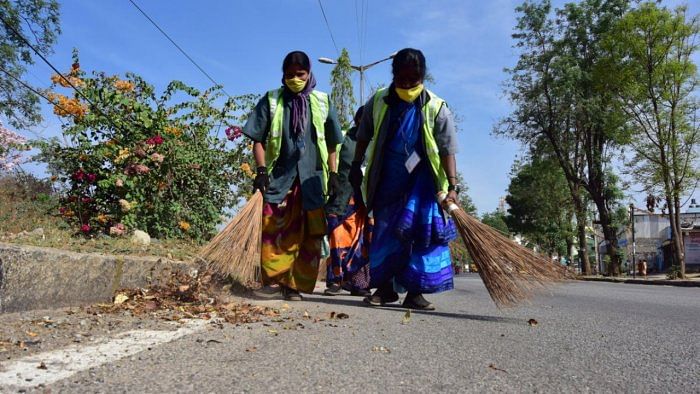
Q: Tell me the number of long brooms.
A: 2